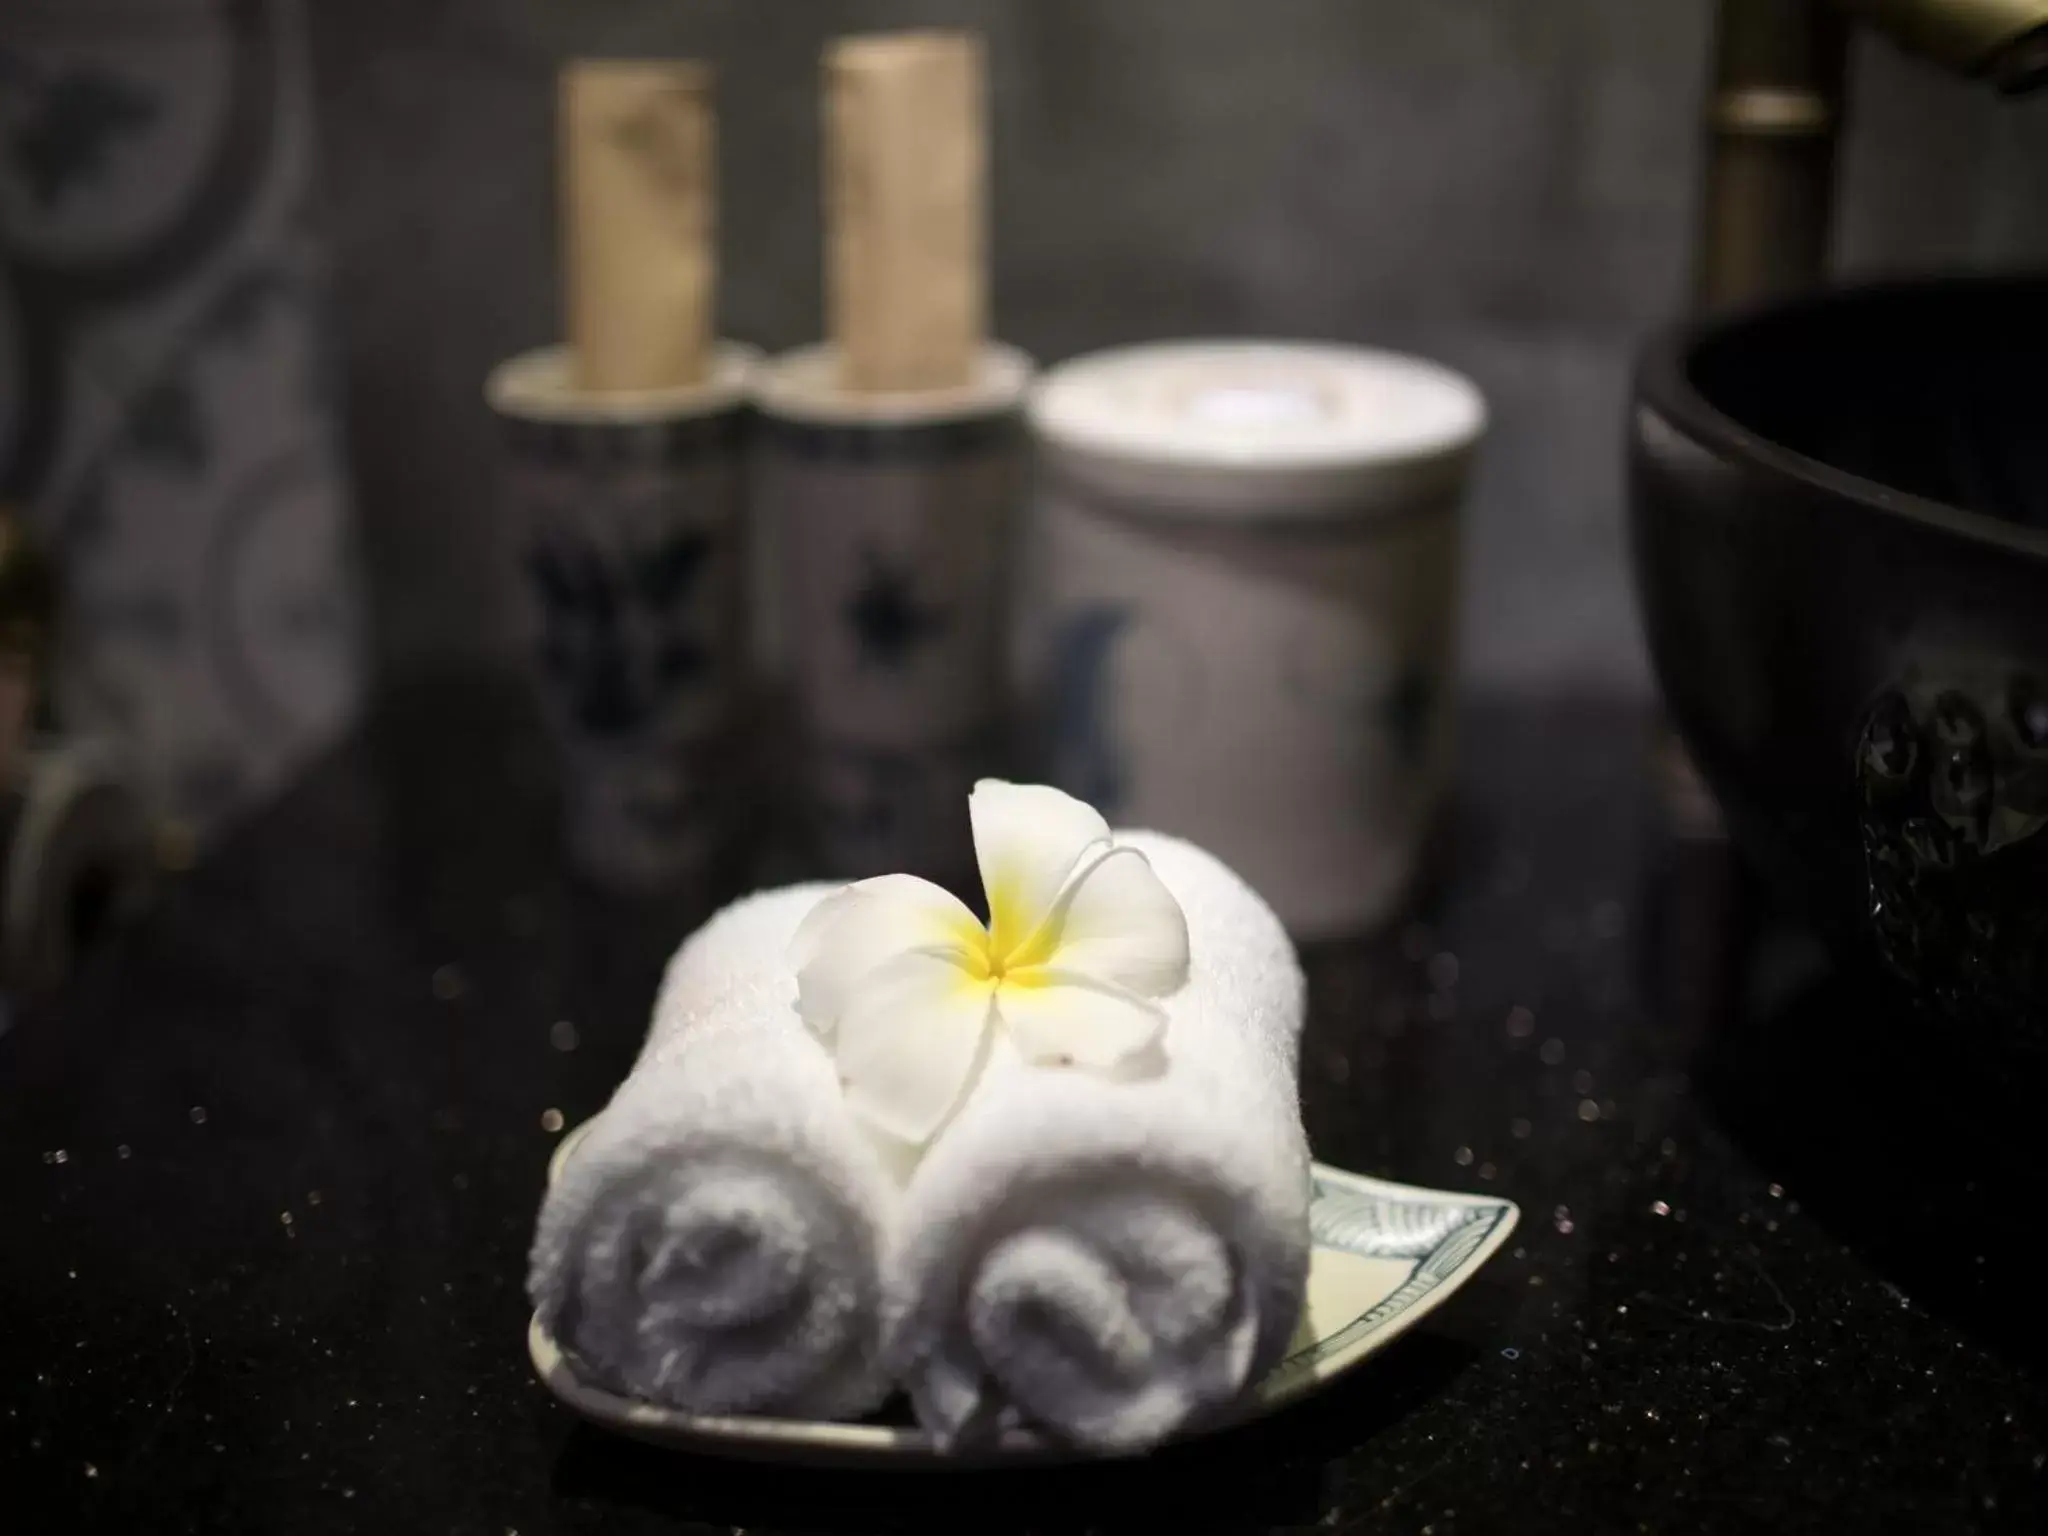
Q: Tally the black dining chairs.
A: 0